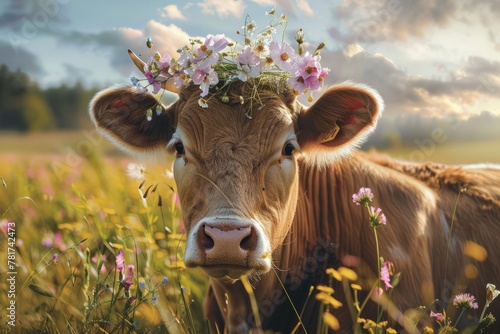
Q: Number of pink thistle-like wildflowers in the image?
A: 3